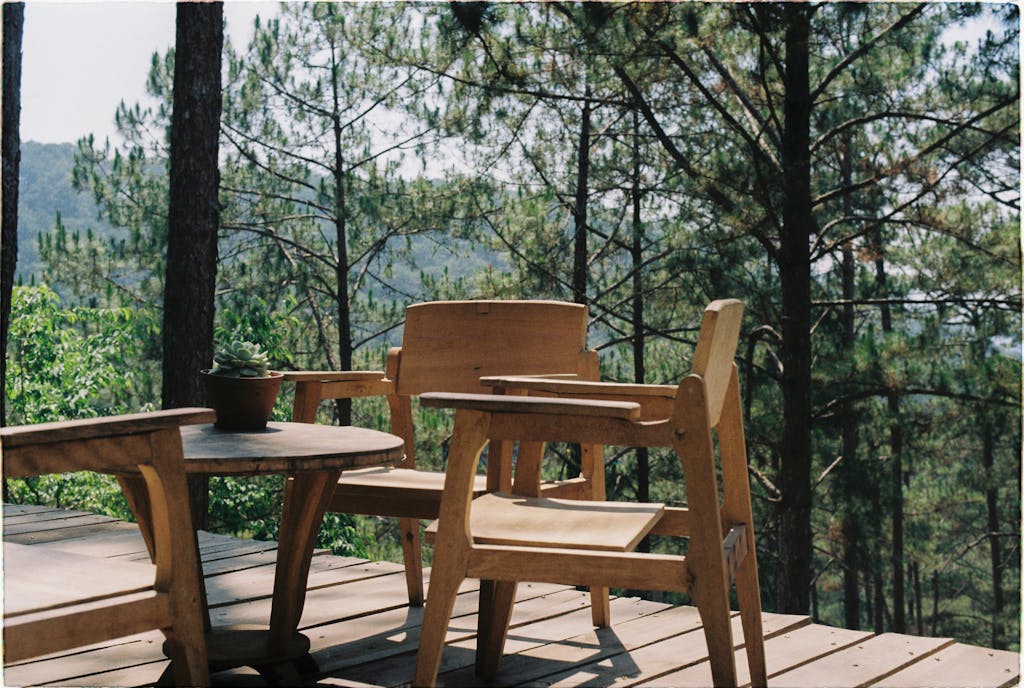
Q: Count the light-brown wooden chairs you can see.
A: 3